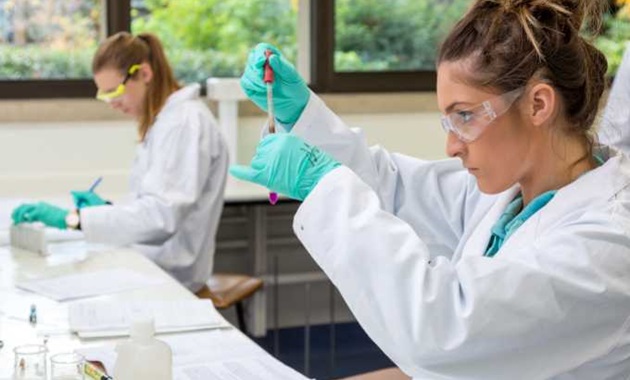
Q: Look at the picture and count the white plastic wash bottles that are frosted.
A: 1